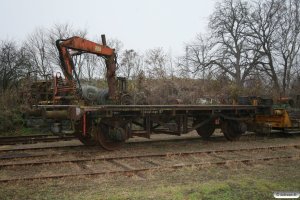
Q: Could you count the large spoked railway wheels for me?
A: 4